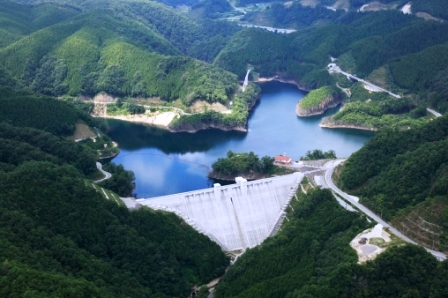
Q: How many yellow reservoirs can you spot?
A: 0